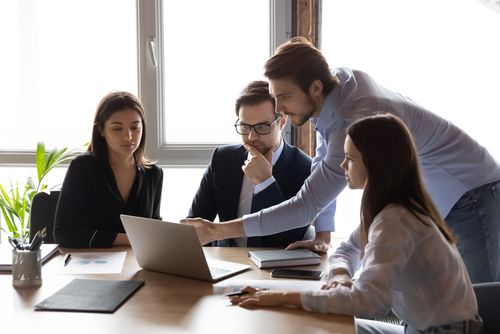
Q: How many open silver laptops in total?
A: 1